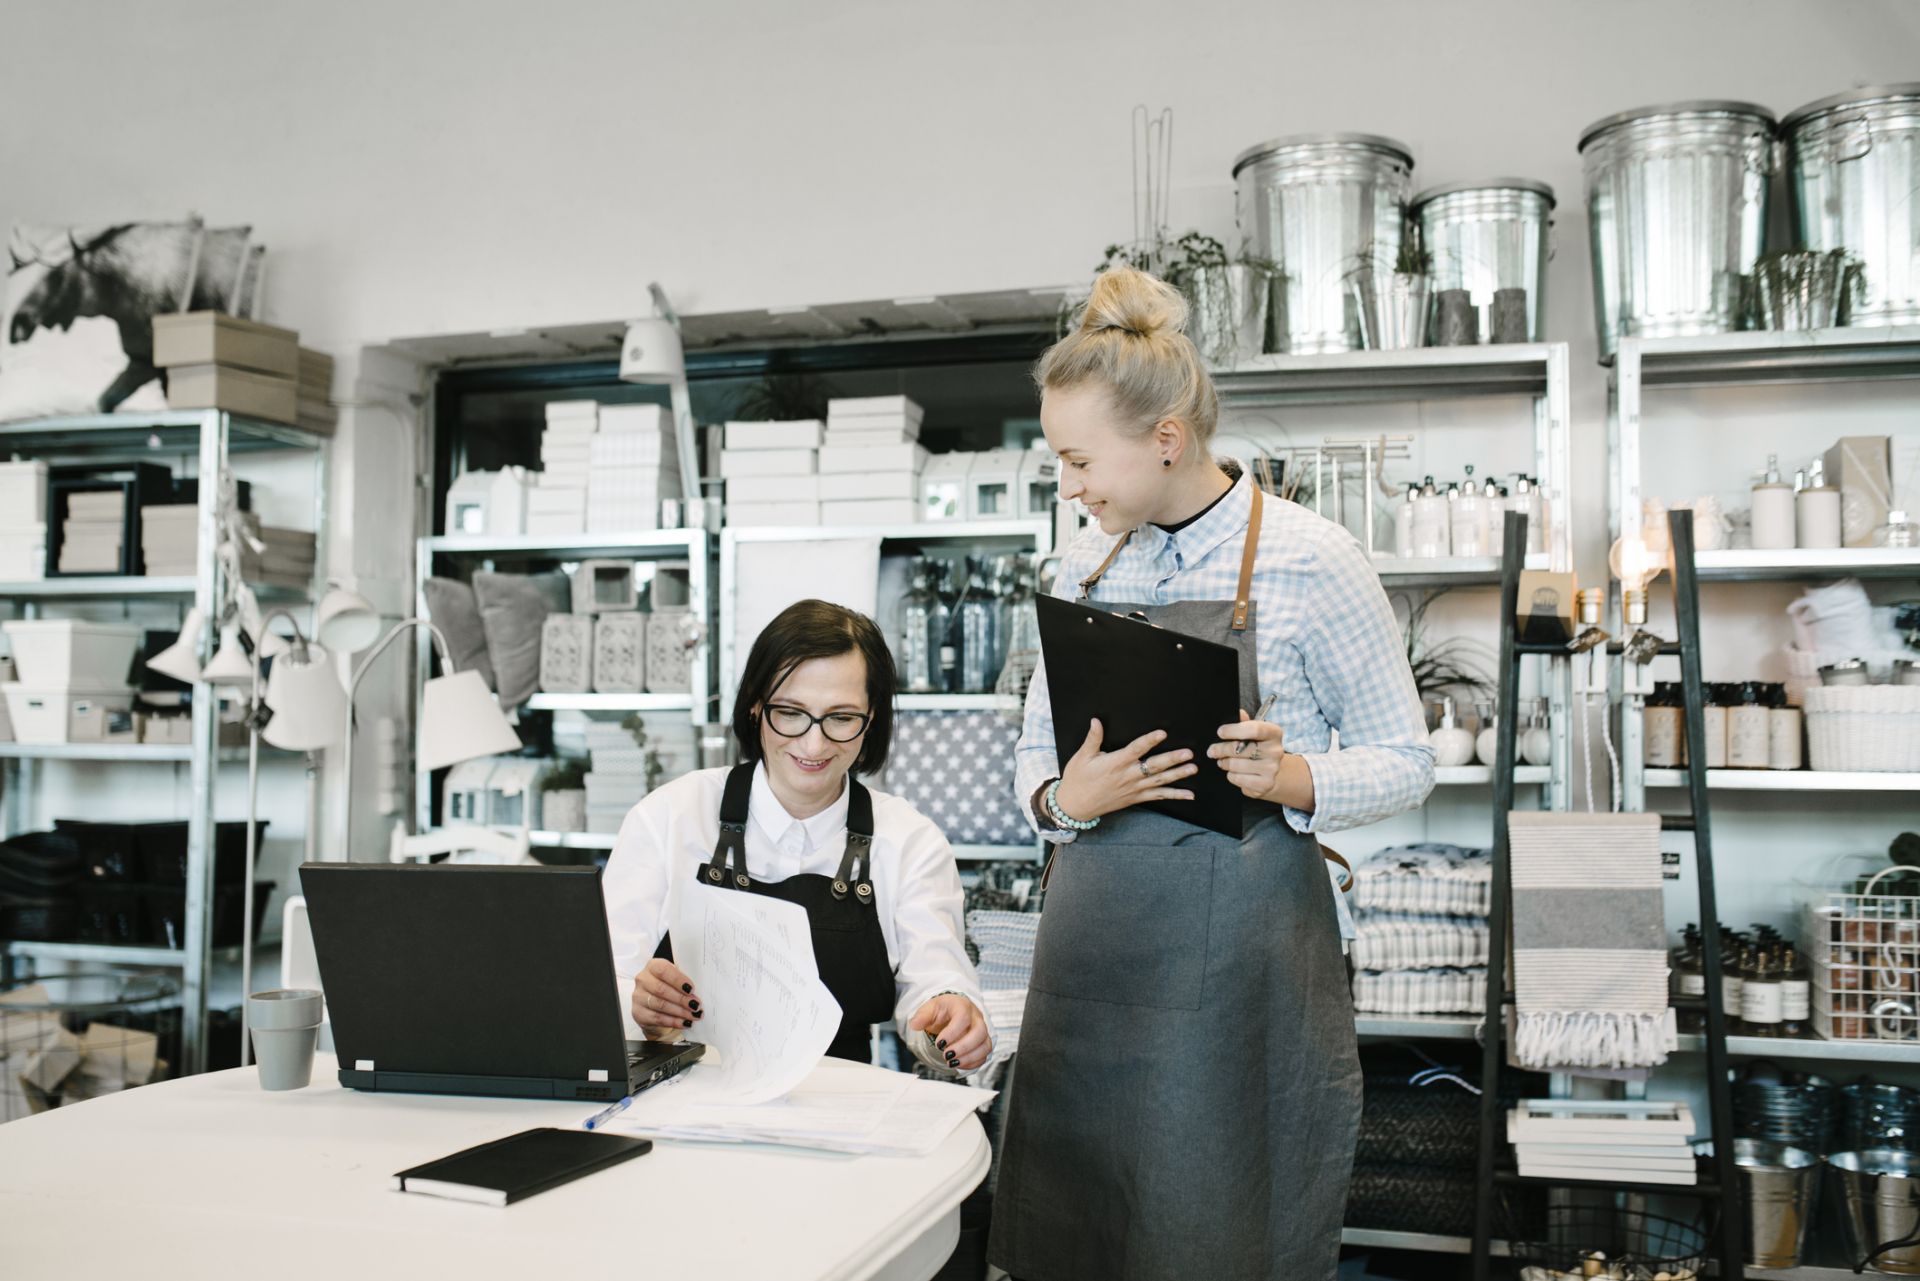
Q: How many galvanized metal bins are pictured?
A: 4